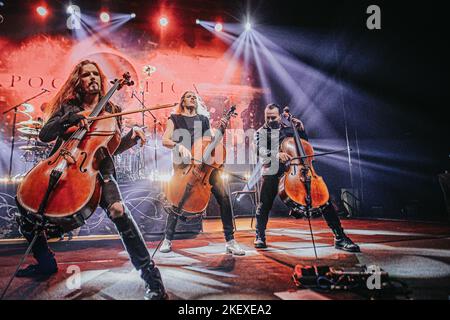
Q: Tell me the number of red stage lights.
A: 4